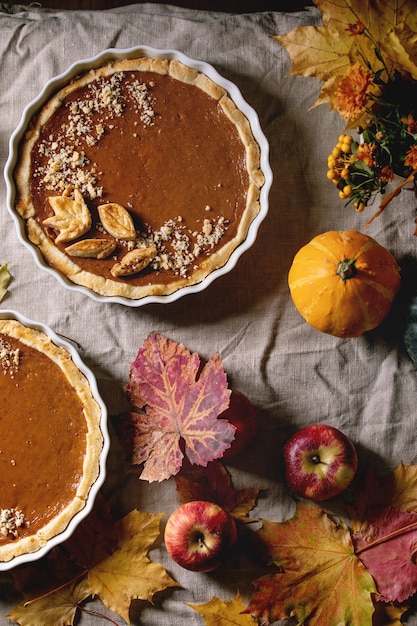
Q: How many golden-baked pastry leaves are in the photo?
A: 4